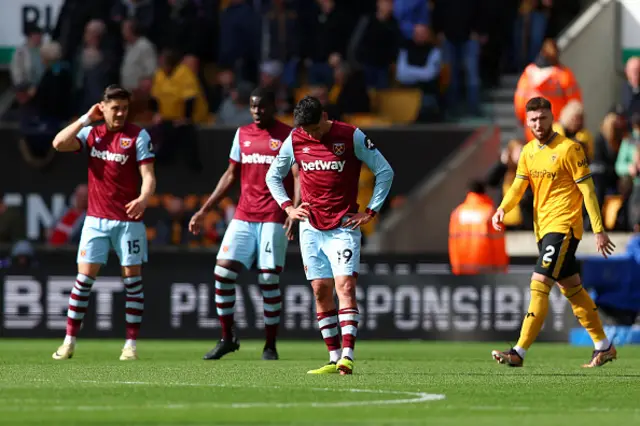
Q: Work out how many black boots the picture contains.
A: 2